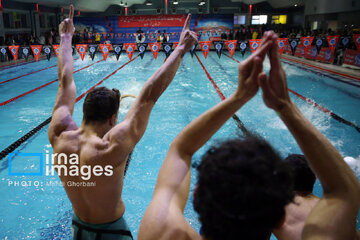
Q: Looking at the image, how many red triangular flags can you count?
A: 15